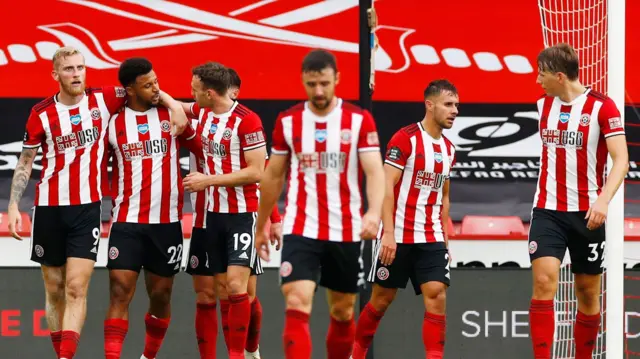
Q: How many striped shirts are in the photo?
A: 7